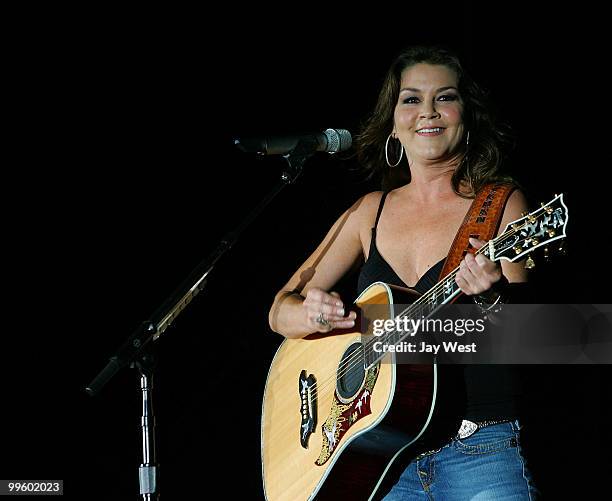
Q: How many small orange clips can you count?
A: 0